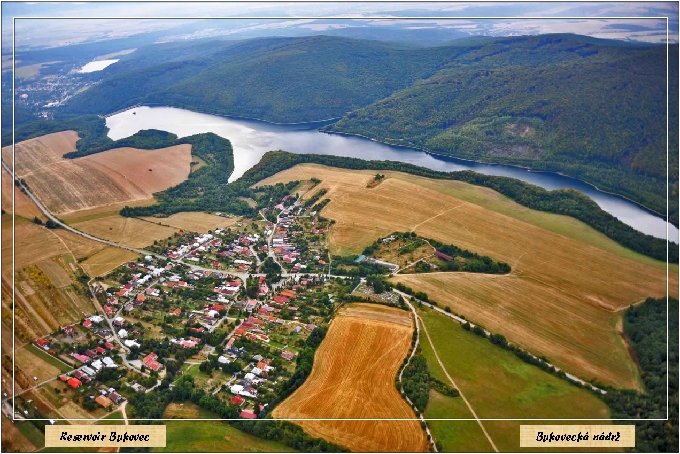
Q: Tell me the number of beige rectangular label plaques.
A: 2